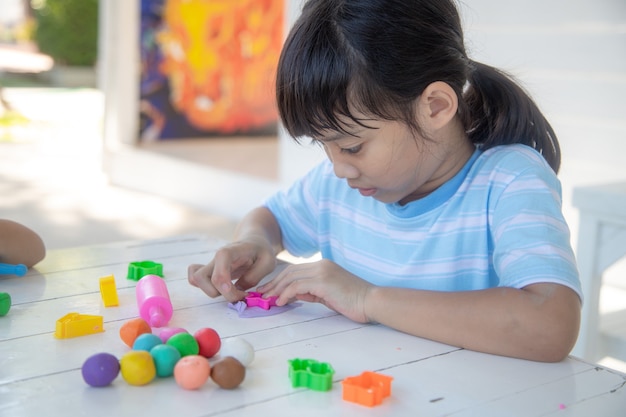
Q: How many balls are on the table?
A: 11